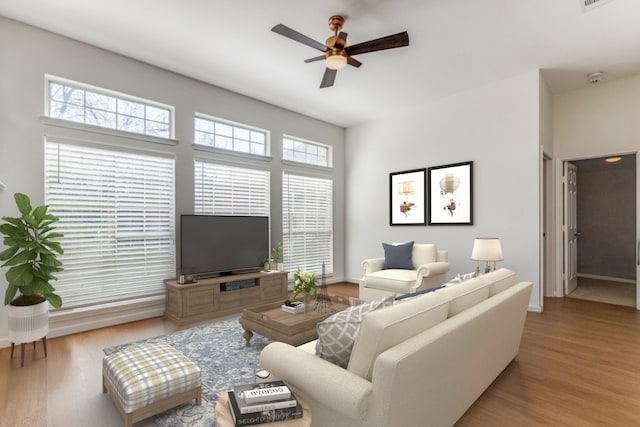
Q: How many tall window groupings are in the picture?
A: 3